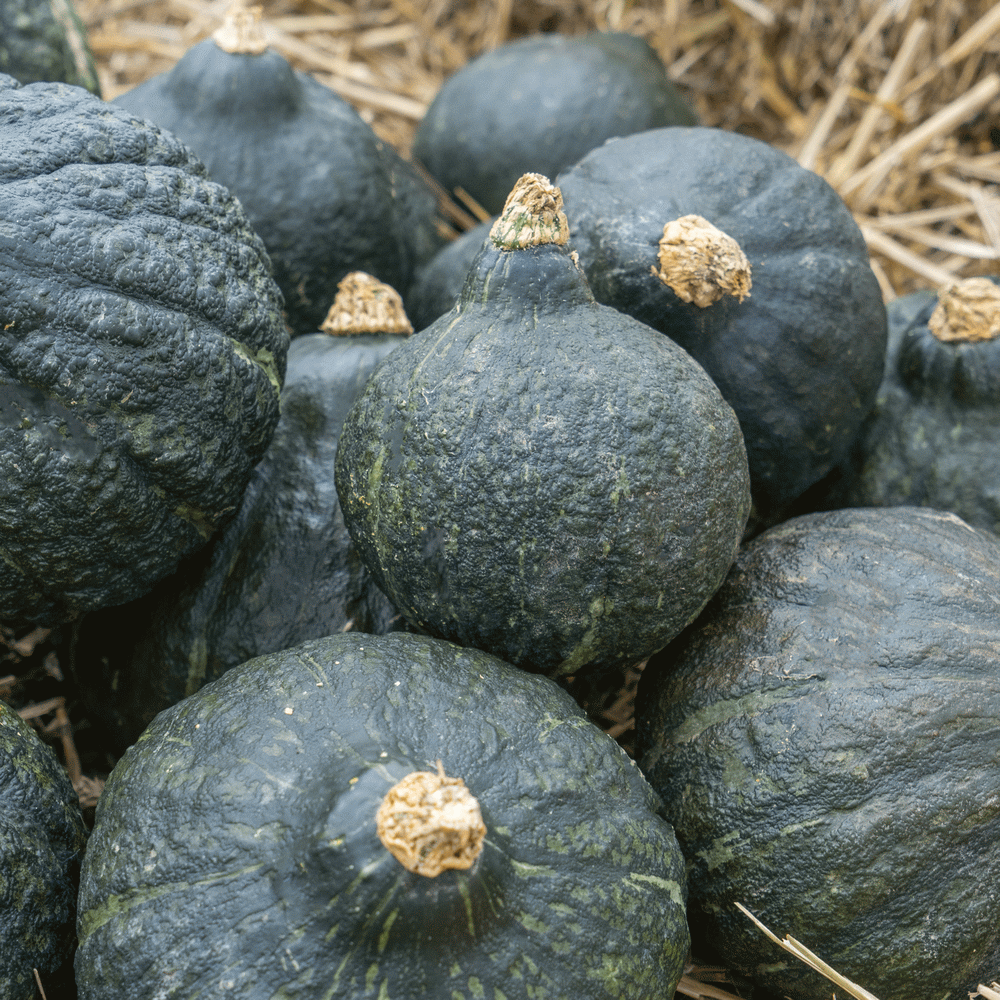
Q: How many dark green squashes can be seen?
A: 12